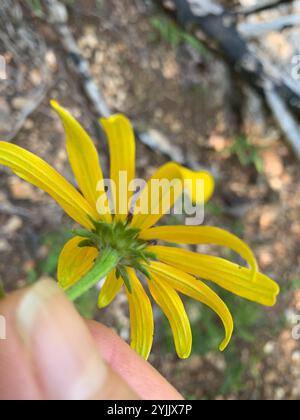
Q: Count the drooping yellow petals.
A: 11